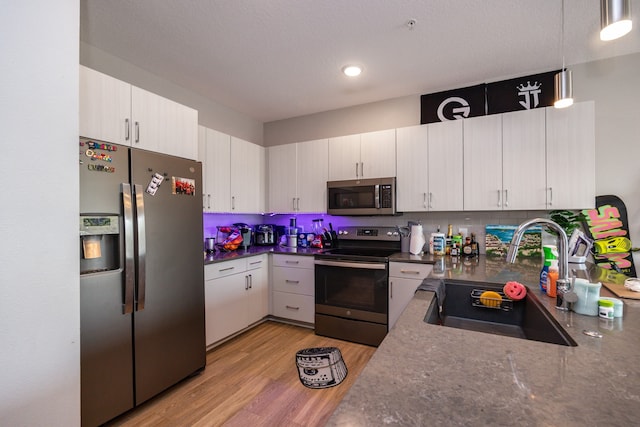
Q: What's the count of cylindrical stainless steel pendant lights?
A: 2